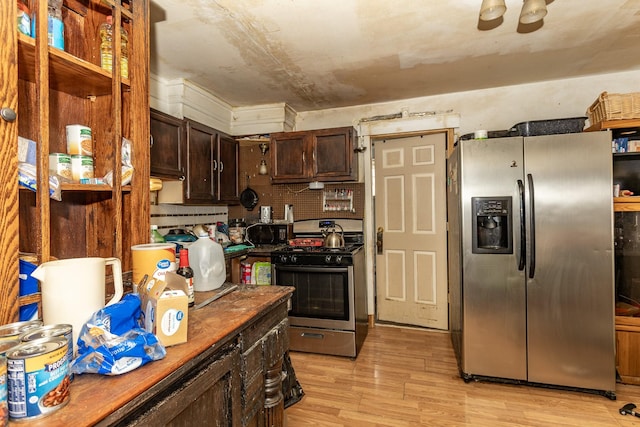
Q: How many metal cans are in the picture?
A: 7